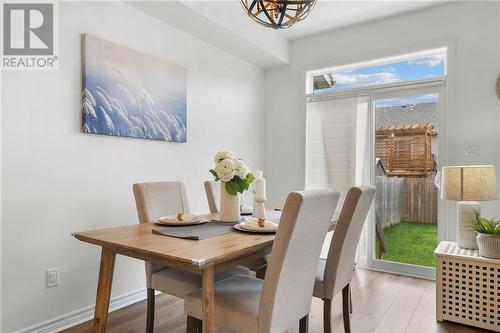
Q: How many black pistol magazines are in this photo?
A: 0